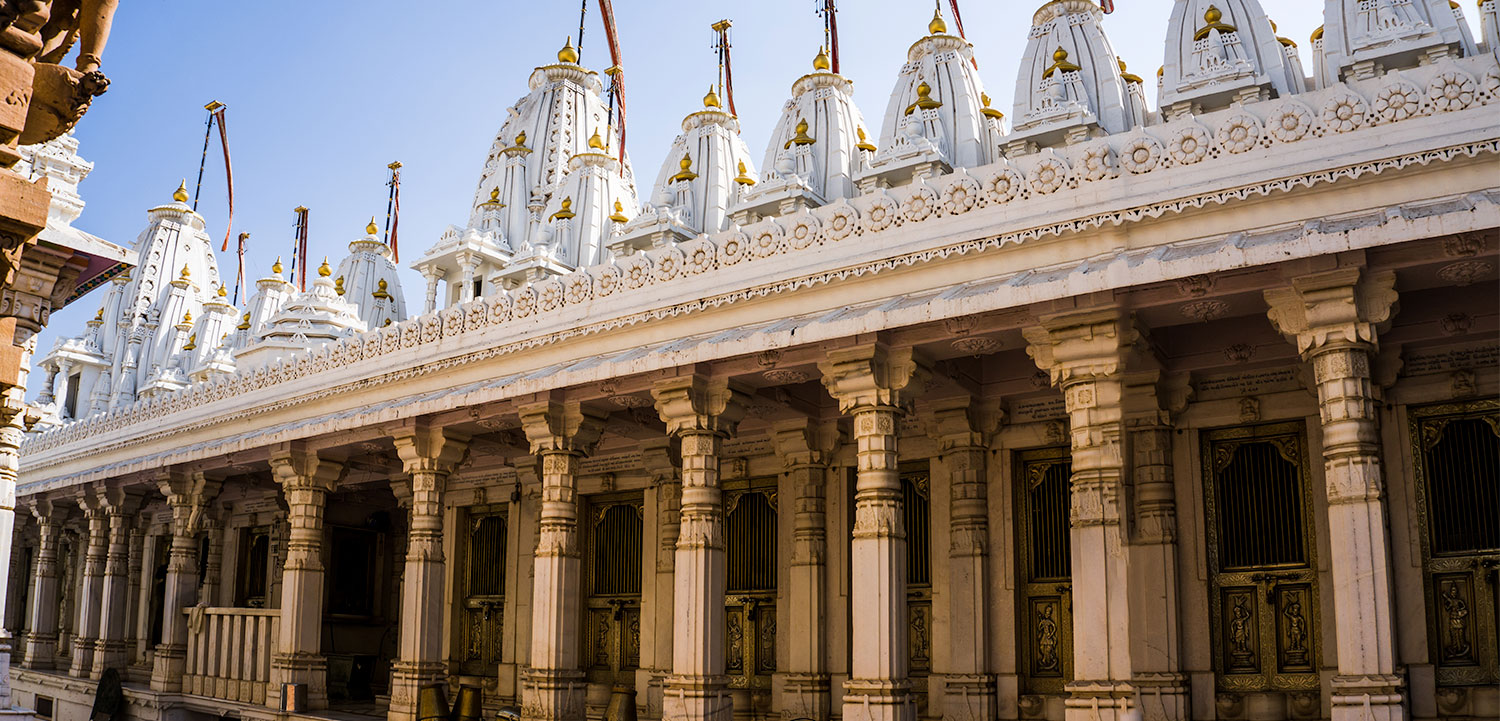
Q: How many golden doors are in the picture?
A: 7